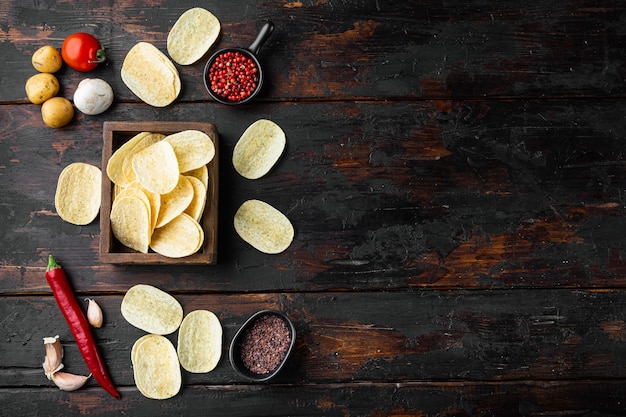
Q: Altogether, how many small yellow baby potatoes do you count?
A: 3